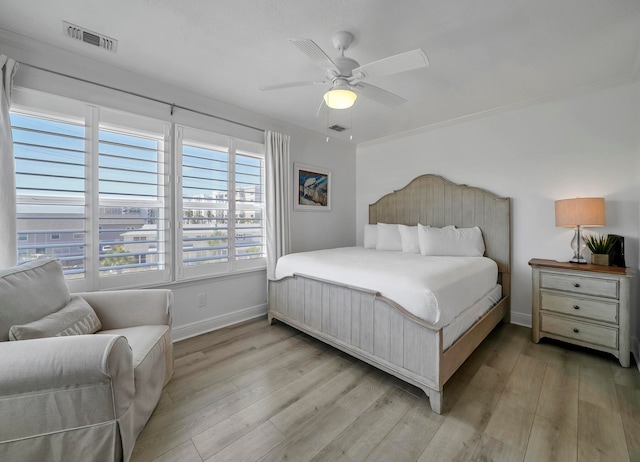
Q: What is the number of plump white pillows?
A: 4